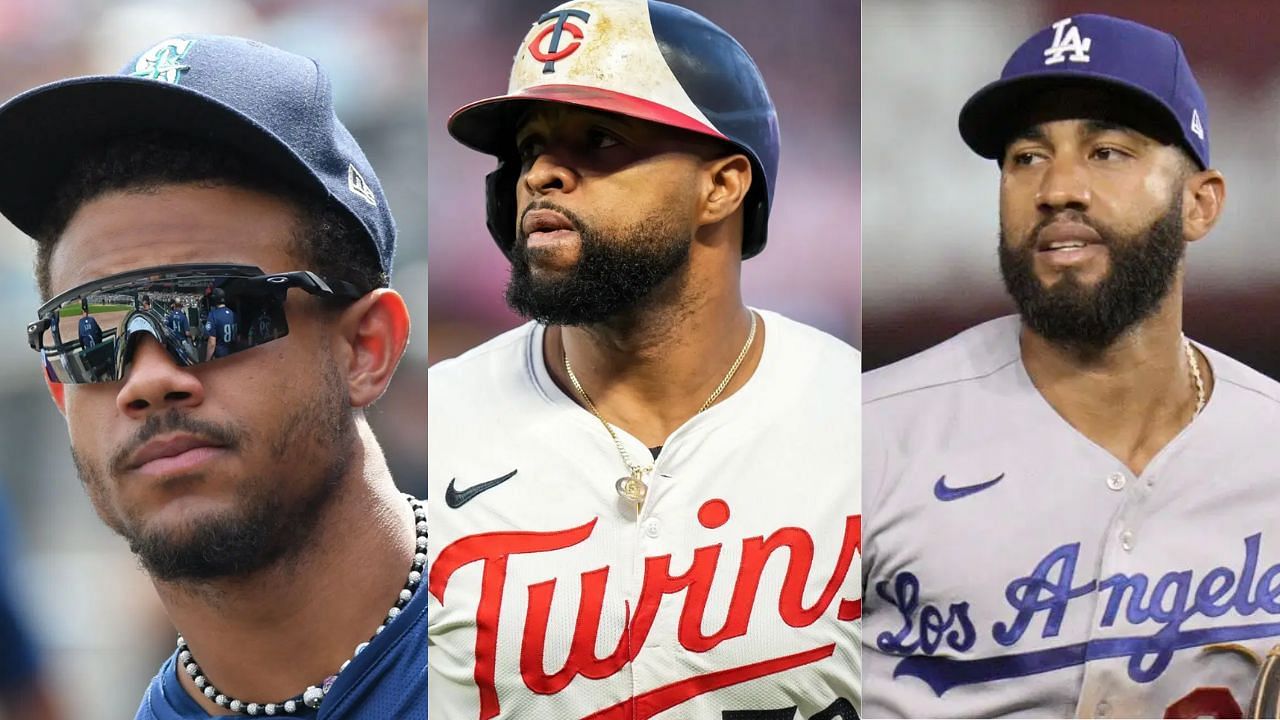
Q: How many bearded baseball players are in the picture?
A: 3